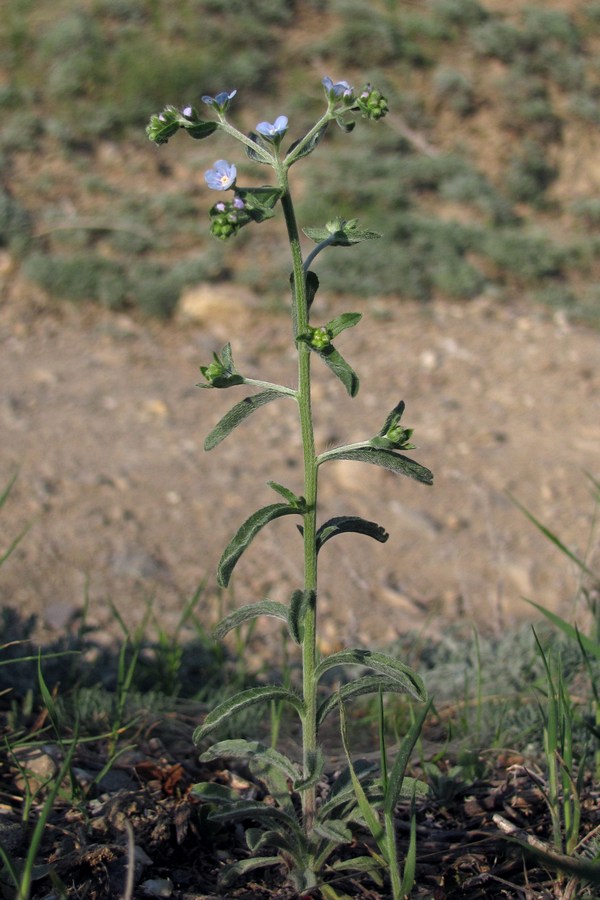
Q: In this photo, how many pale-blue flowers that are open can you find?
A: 4